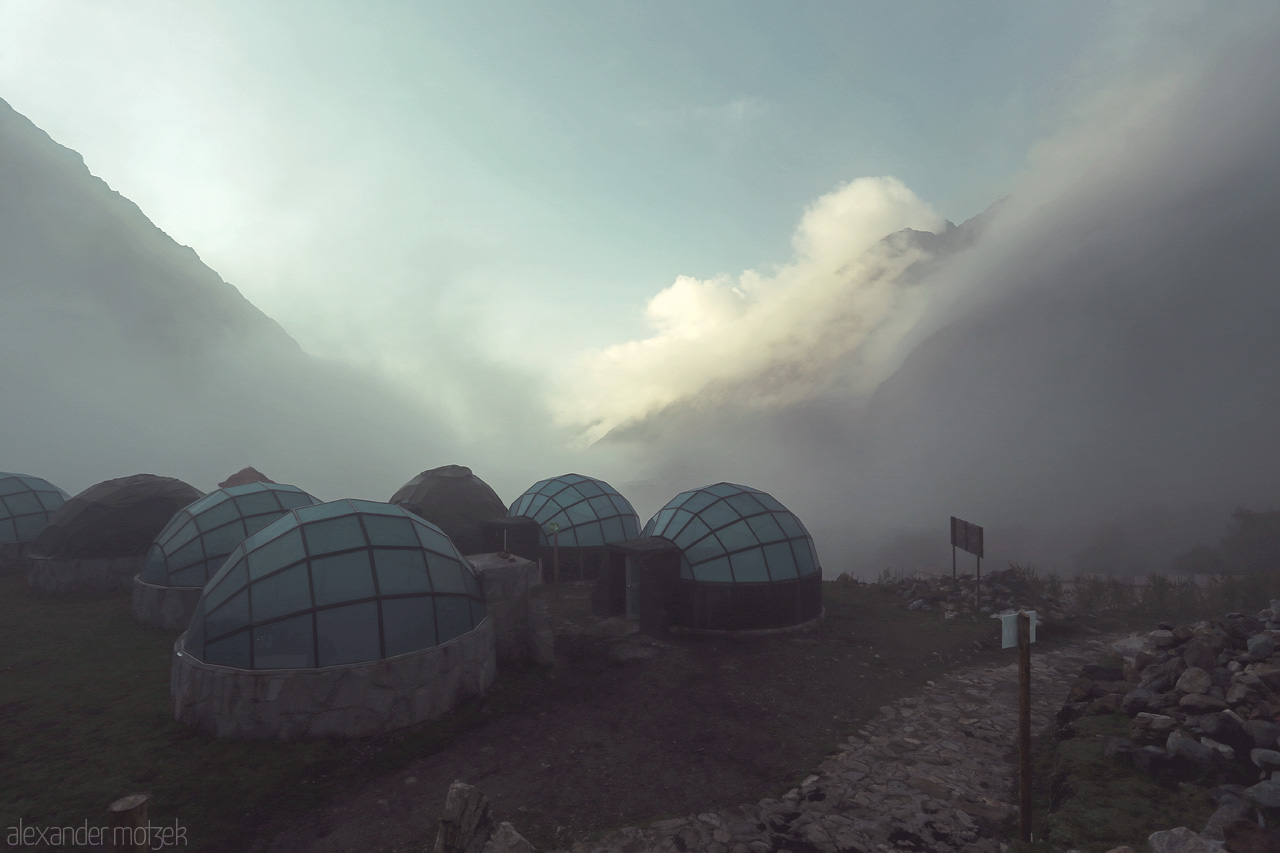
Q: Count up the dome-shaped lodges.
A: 7